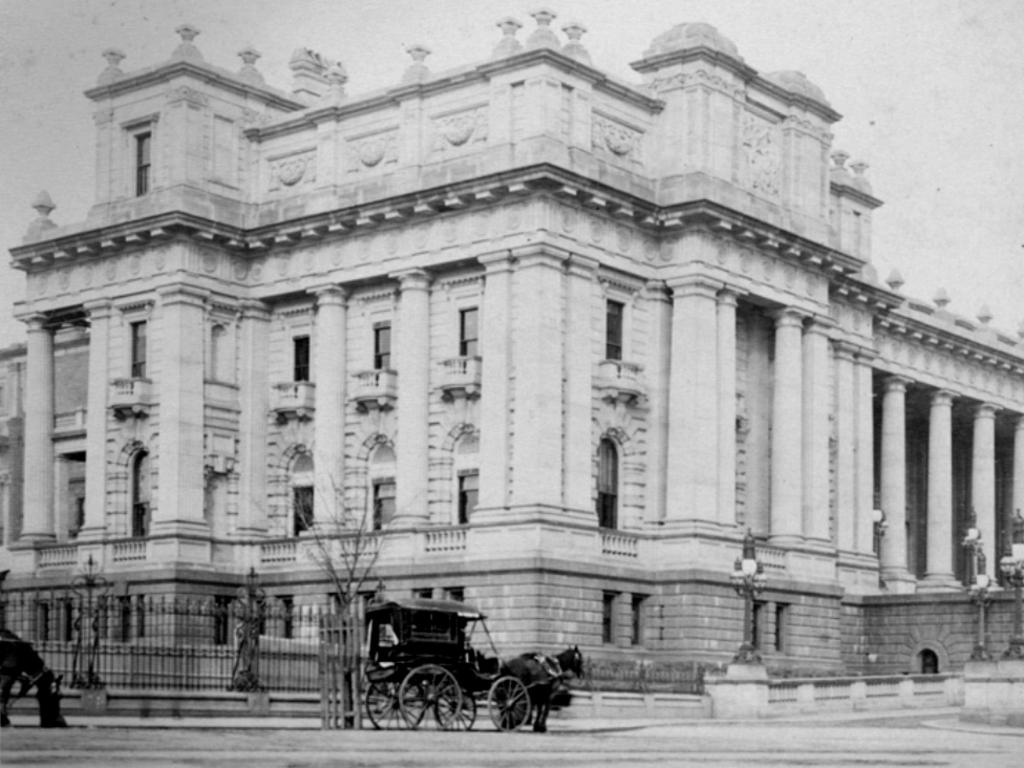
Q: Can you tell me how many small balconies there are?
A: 5